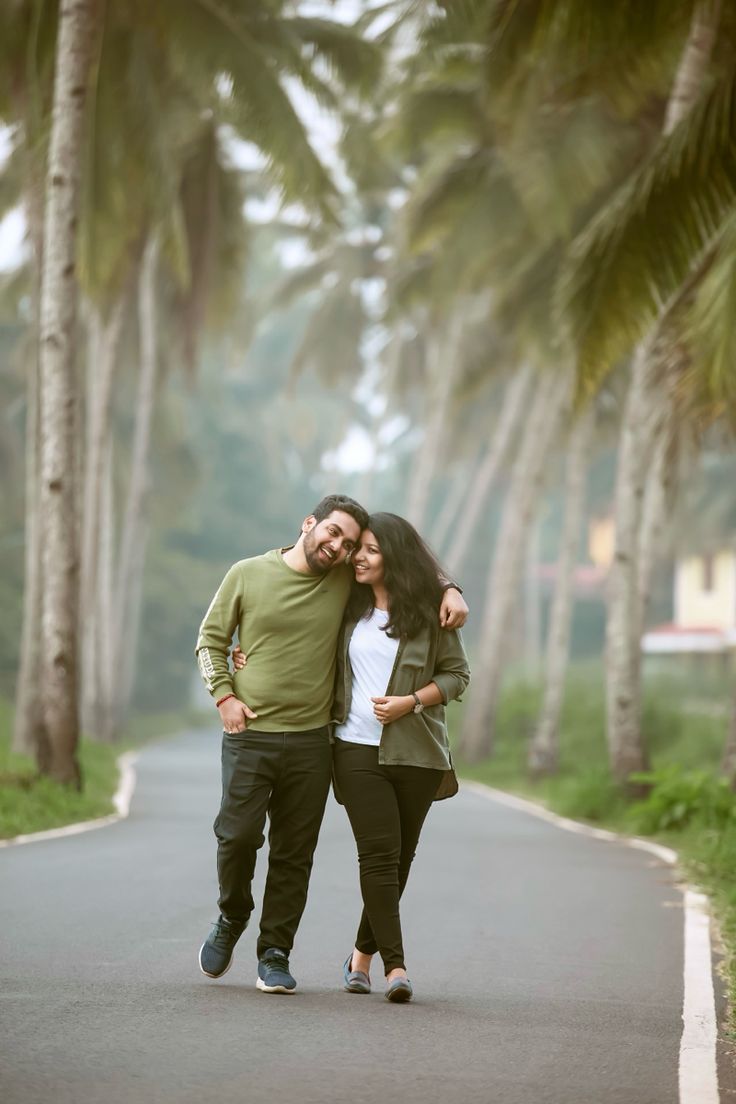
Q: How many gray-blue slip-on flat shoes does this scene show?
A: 2